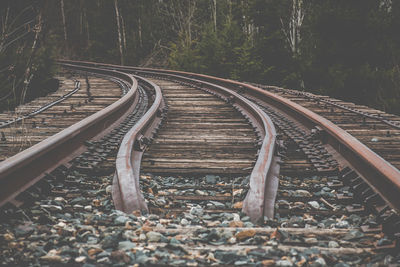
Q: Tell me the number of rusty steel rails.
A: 4